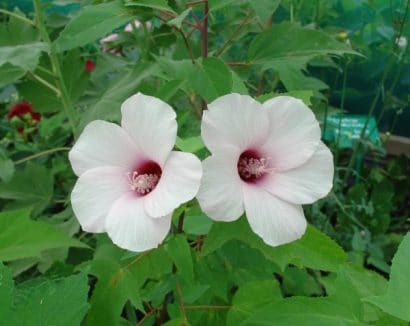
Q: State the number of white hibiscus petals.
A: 10